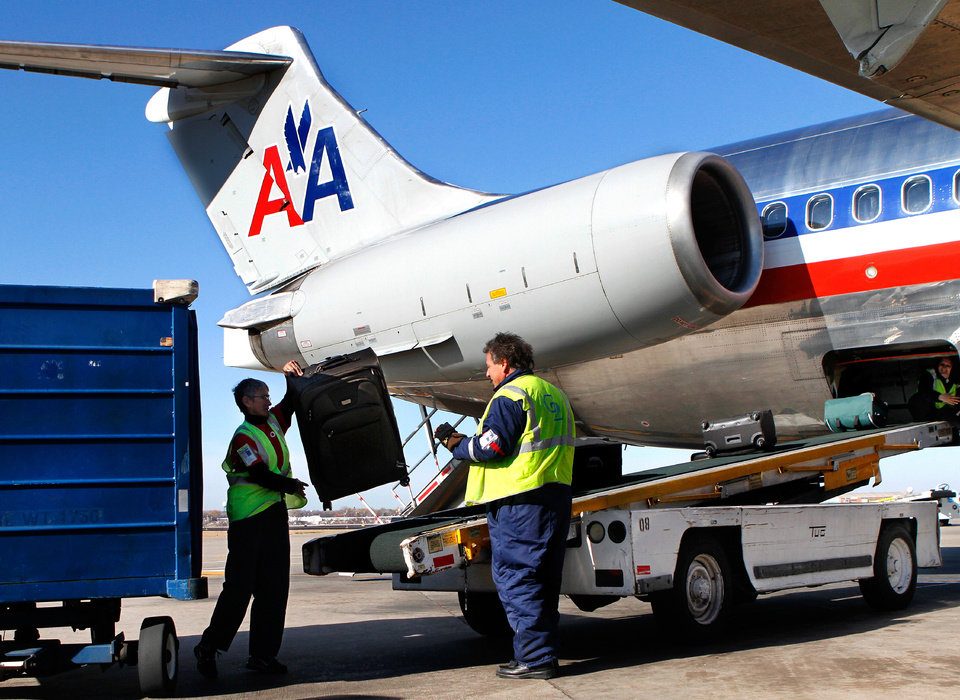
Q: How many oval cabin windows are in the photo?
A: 5